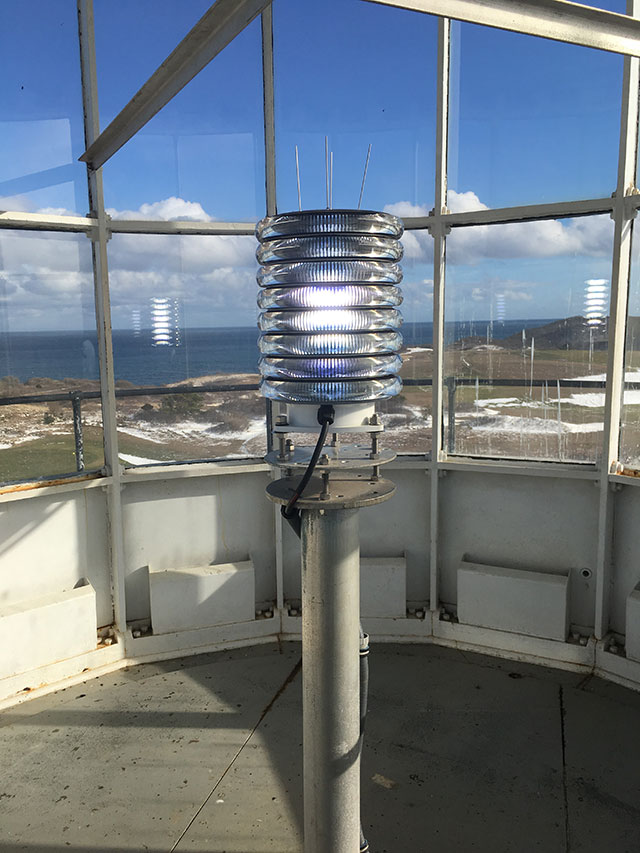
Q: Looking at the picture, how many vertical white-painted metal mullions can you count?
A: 4